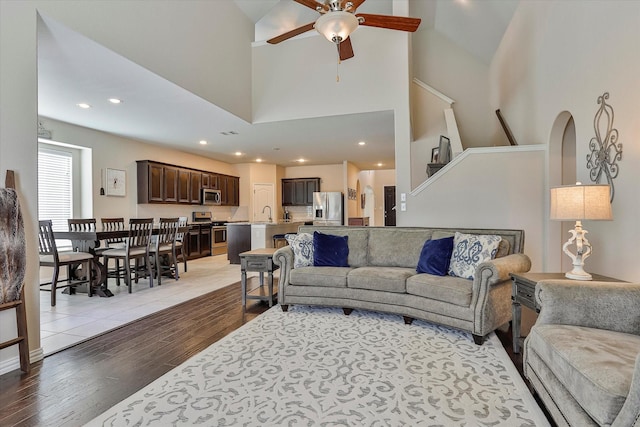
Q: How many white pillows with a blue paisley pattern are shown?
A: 2